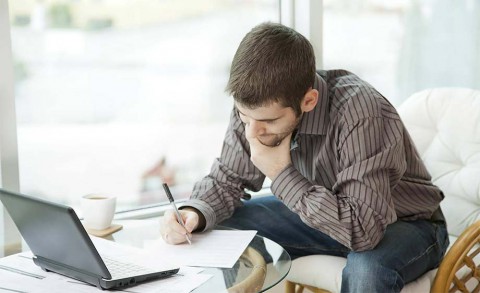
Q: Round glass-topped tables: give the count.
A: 1